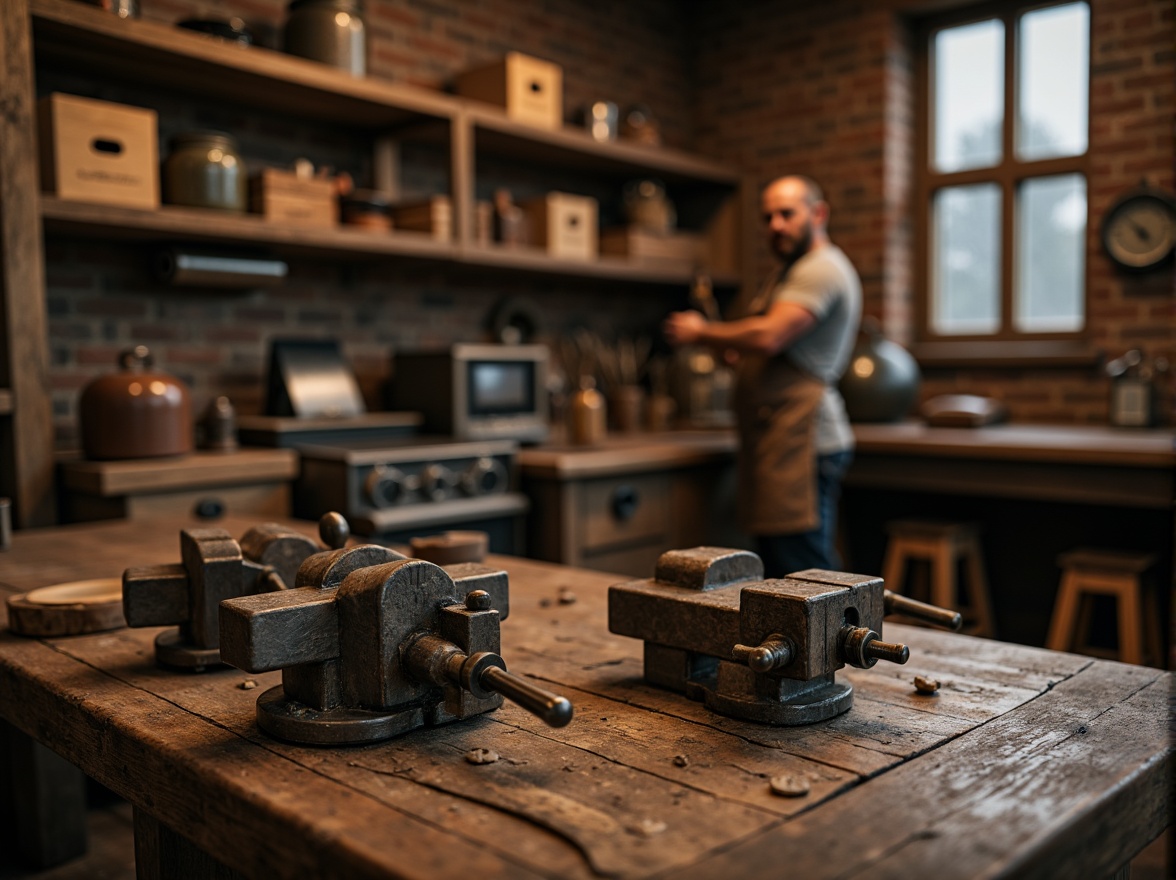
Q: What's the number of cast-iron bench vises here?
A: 3